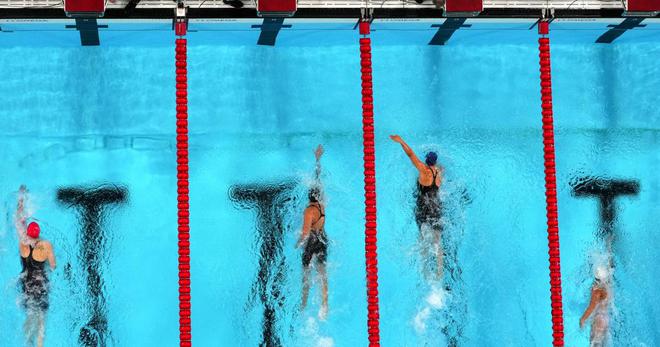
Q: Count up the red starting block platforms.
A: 4